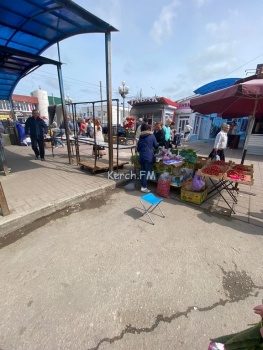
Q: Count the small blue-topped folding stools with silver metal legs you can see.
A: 1